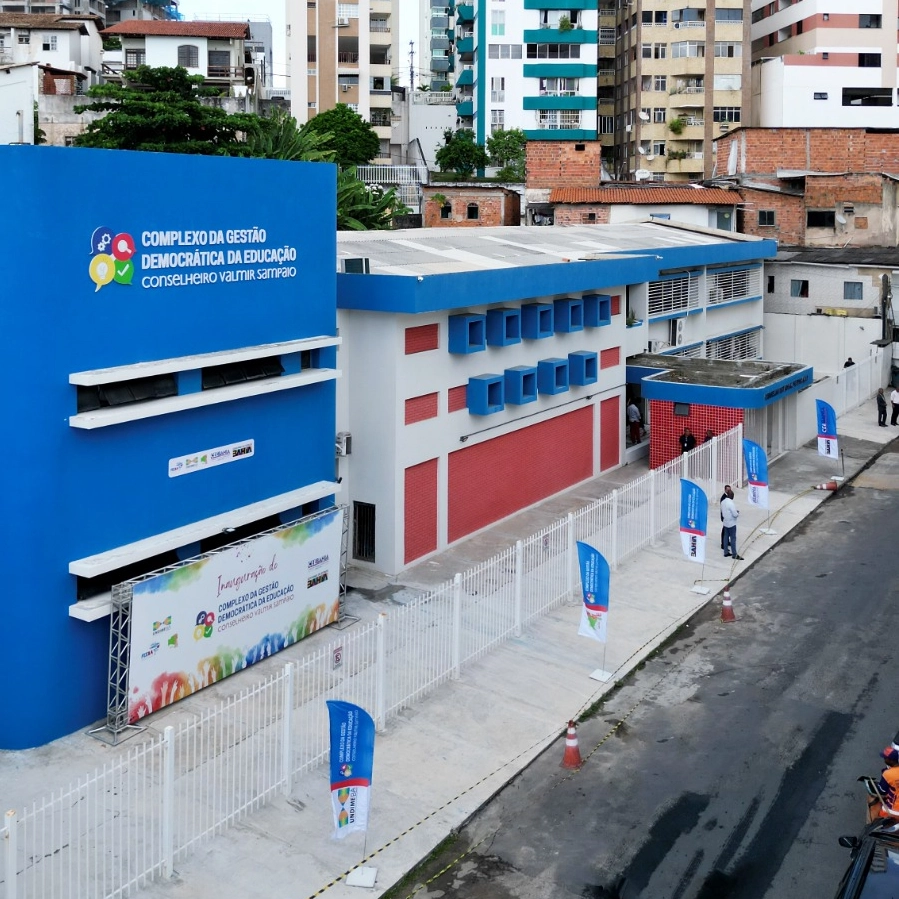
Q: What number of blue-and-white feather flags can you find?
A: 5